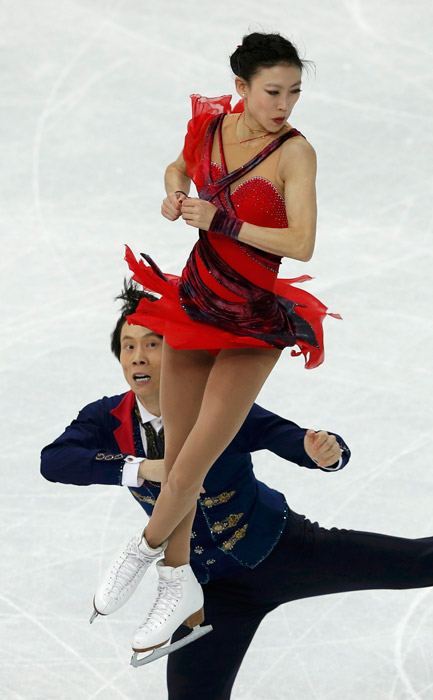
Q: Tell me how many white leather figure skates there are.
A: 2